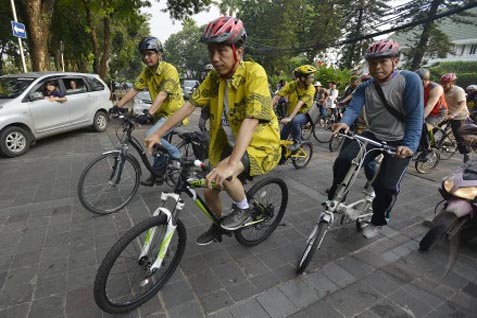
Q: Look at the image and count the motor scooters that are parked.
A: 1